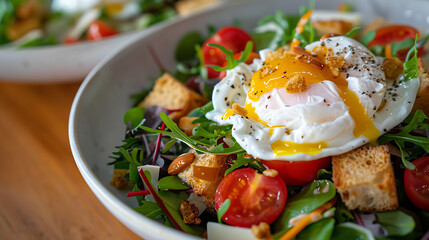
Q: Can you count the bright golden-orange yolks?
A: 1